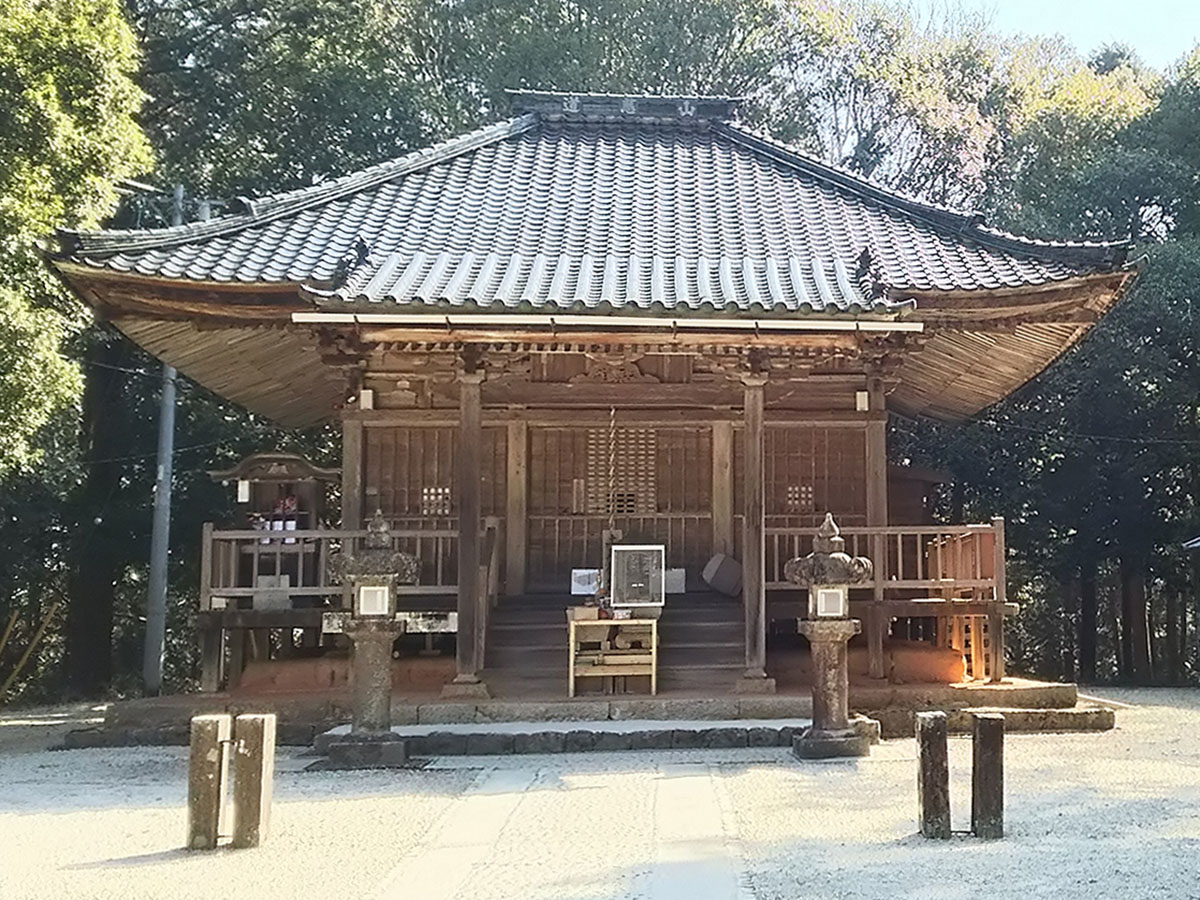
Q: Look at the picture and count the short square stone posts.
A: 4